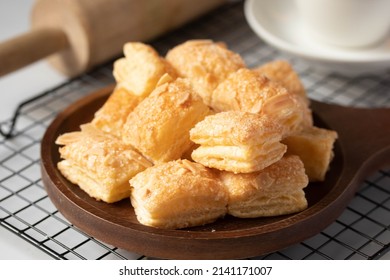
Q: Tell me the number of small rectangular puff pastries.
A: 11